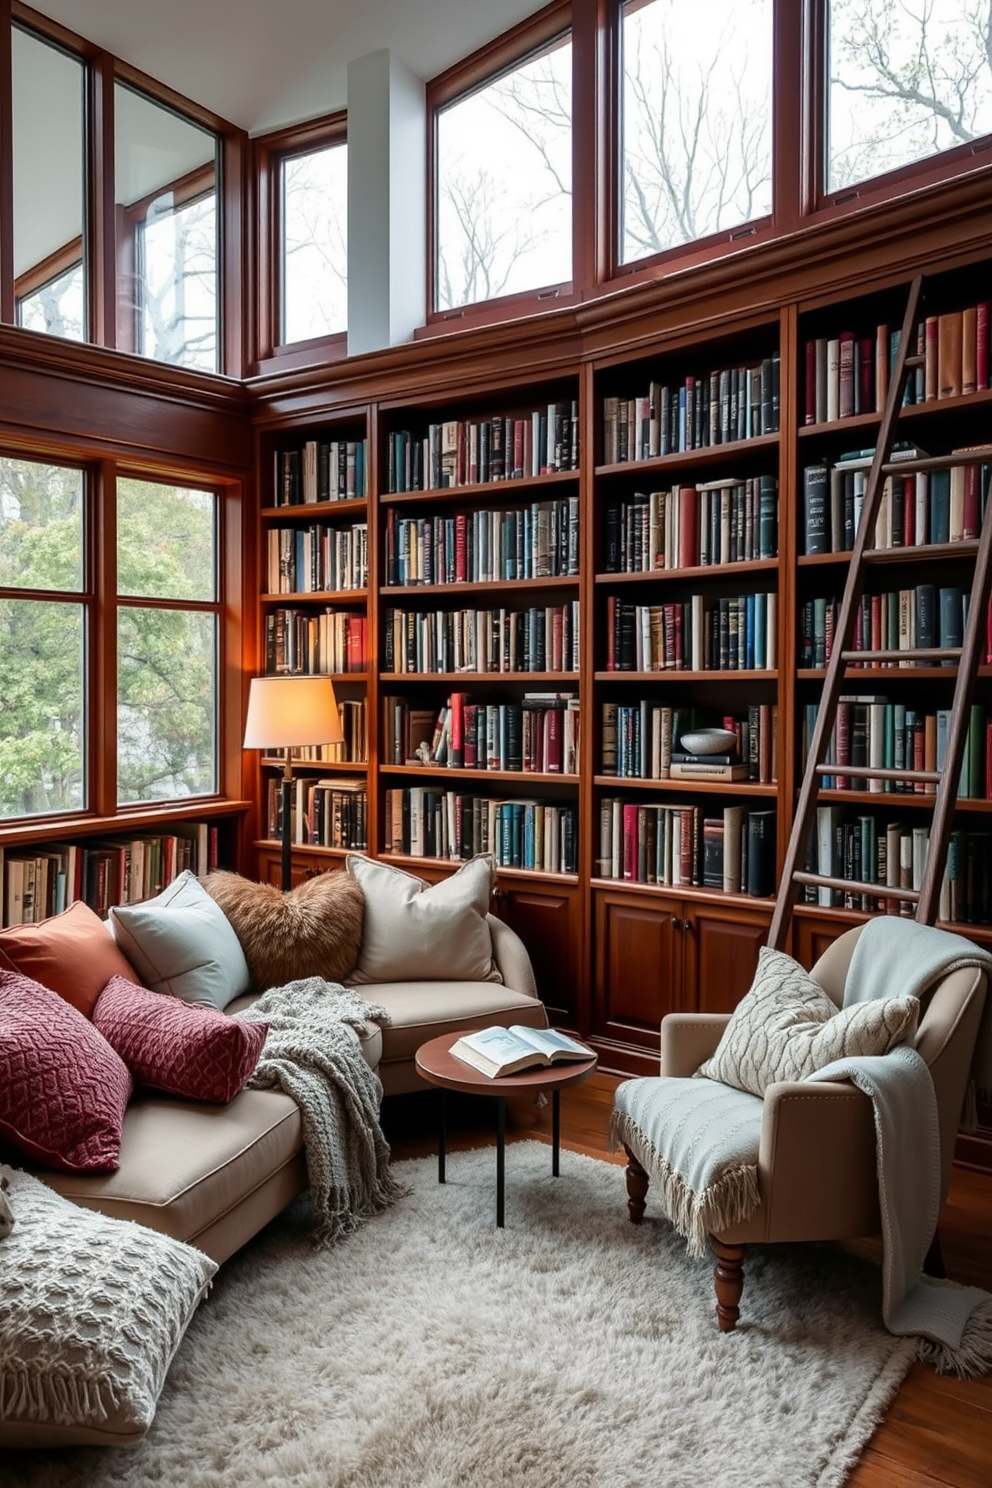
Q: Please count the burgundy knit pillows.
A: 2